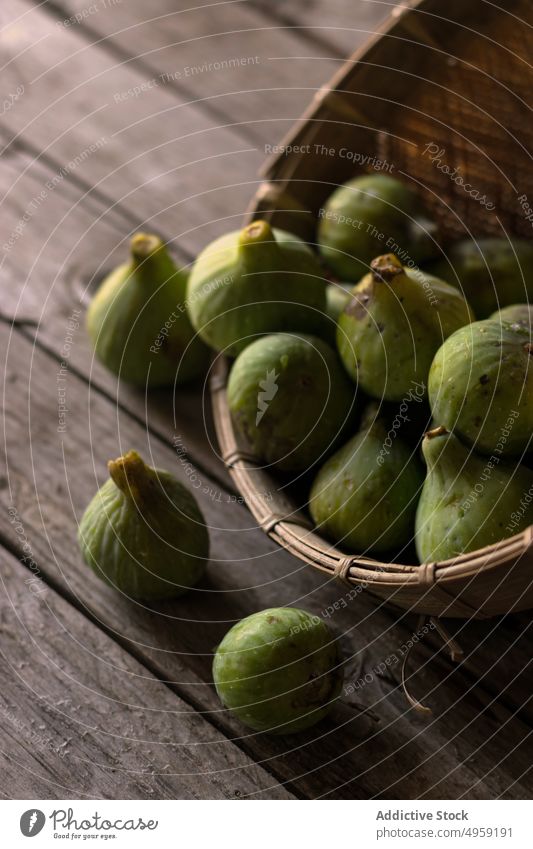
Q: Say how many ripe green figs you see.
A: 13